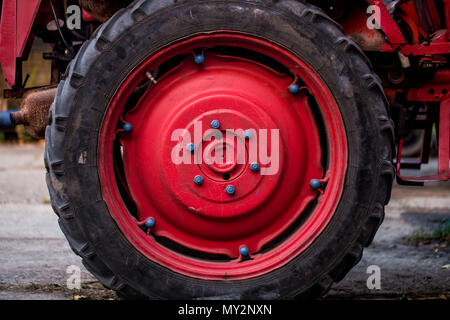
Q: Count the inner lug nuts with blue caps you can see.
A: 6